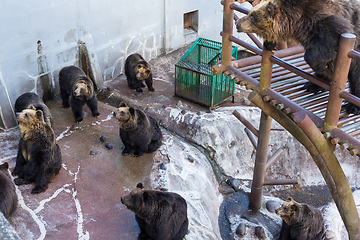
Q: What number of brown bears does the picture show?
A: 9